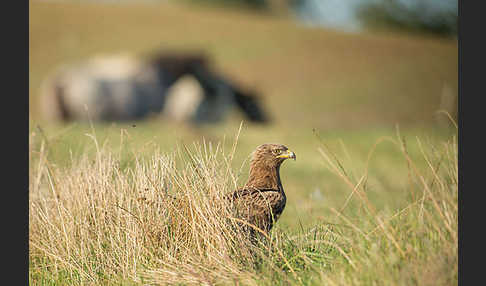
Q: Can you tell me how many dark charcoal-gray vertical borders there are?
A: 2